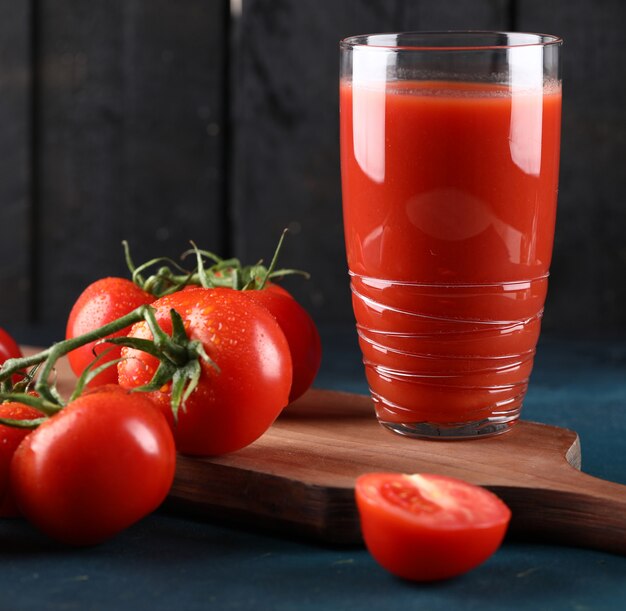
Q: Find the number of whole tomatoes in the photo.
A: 6